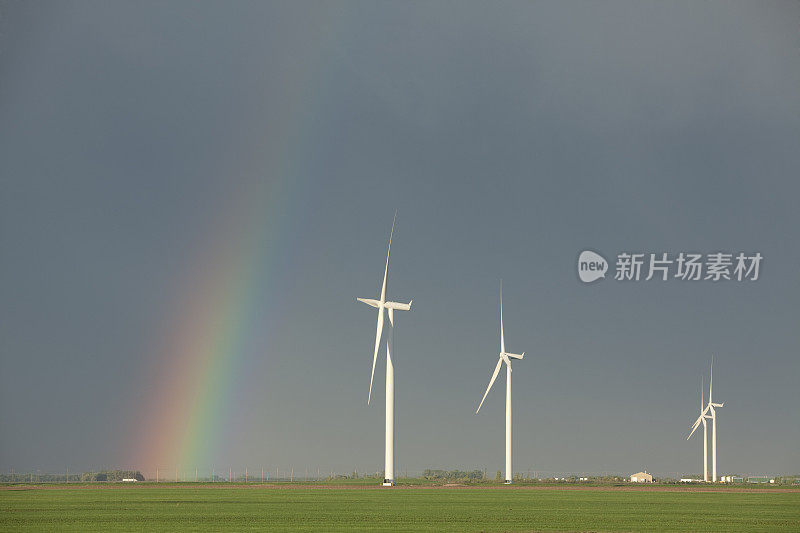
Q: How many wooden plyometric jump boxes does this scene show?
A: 0